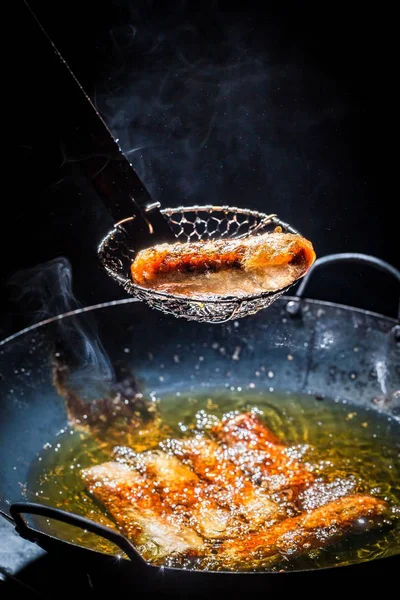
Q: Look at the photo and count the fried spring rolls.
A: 6